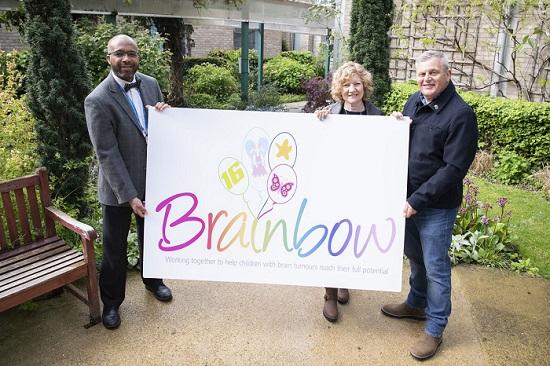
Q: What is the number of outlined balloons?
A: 4